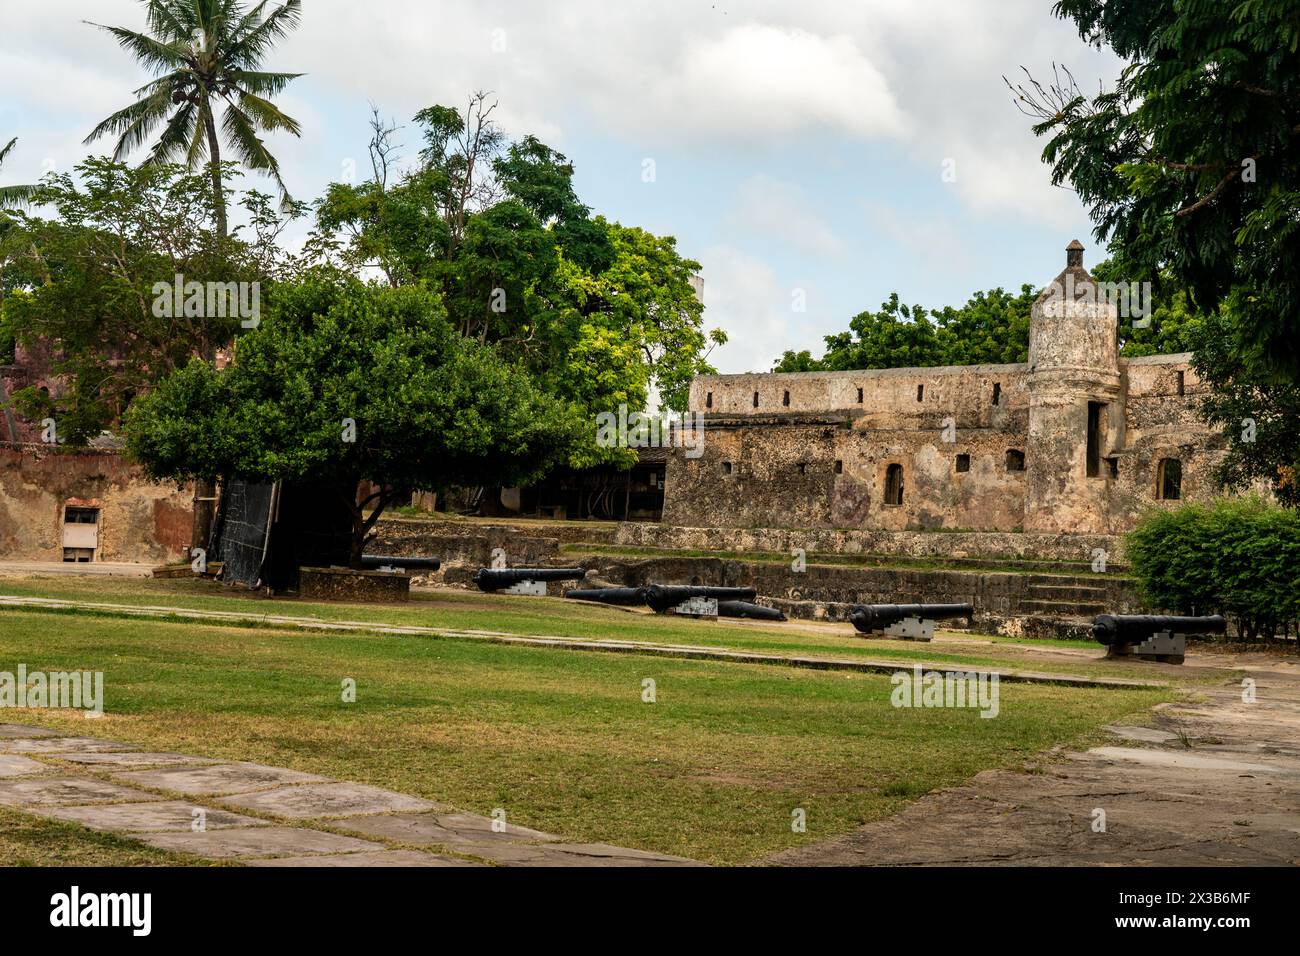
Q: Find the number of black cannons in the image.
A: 7